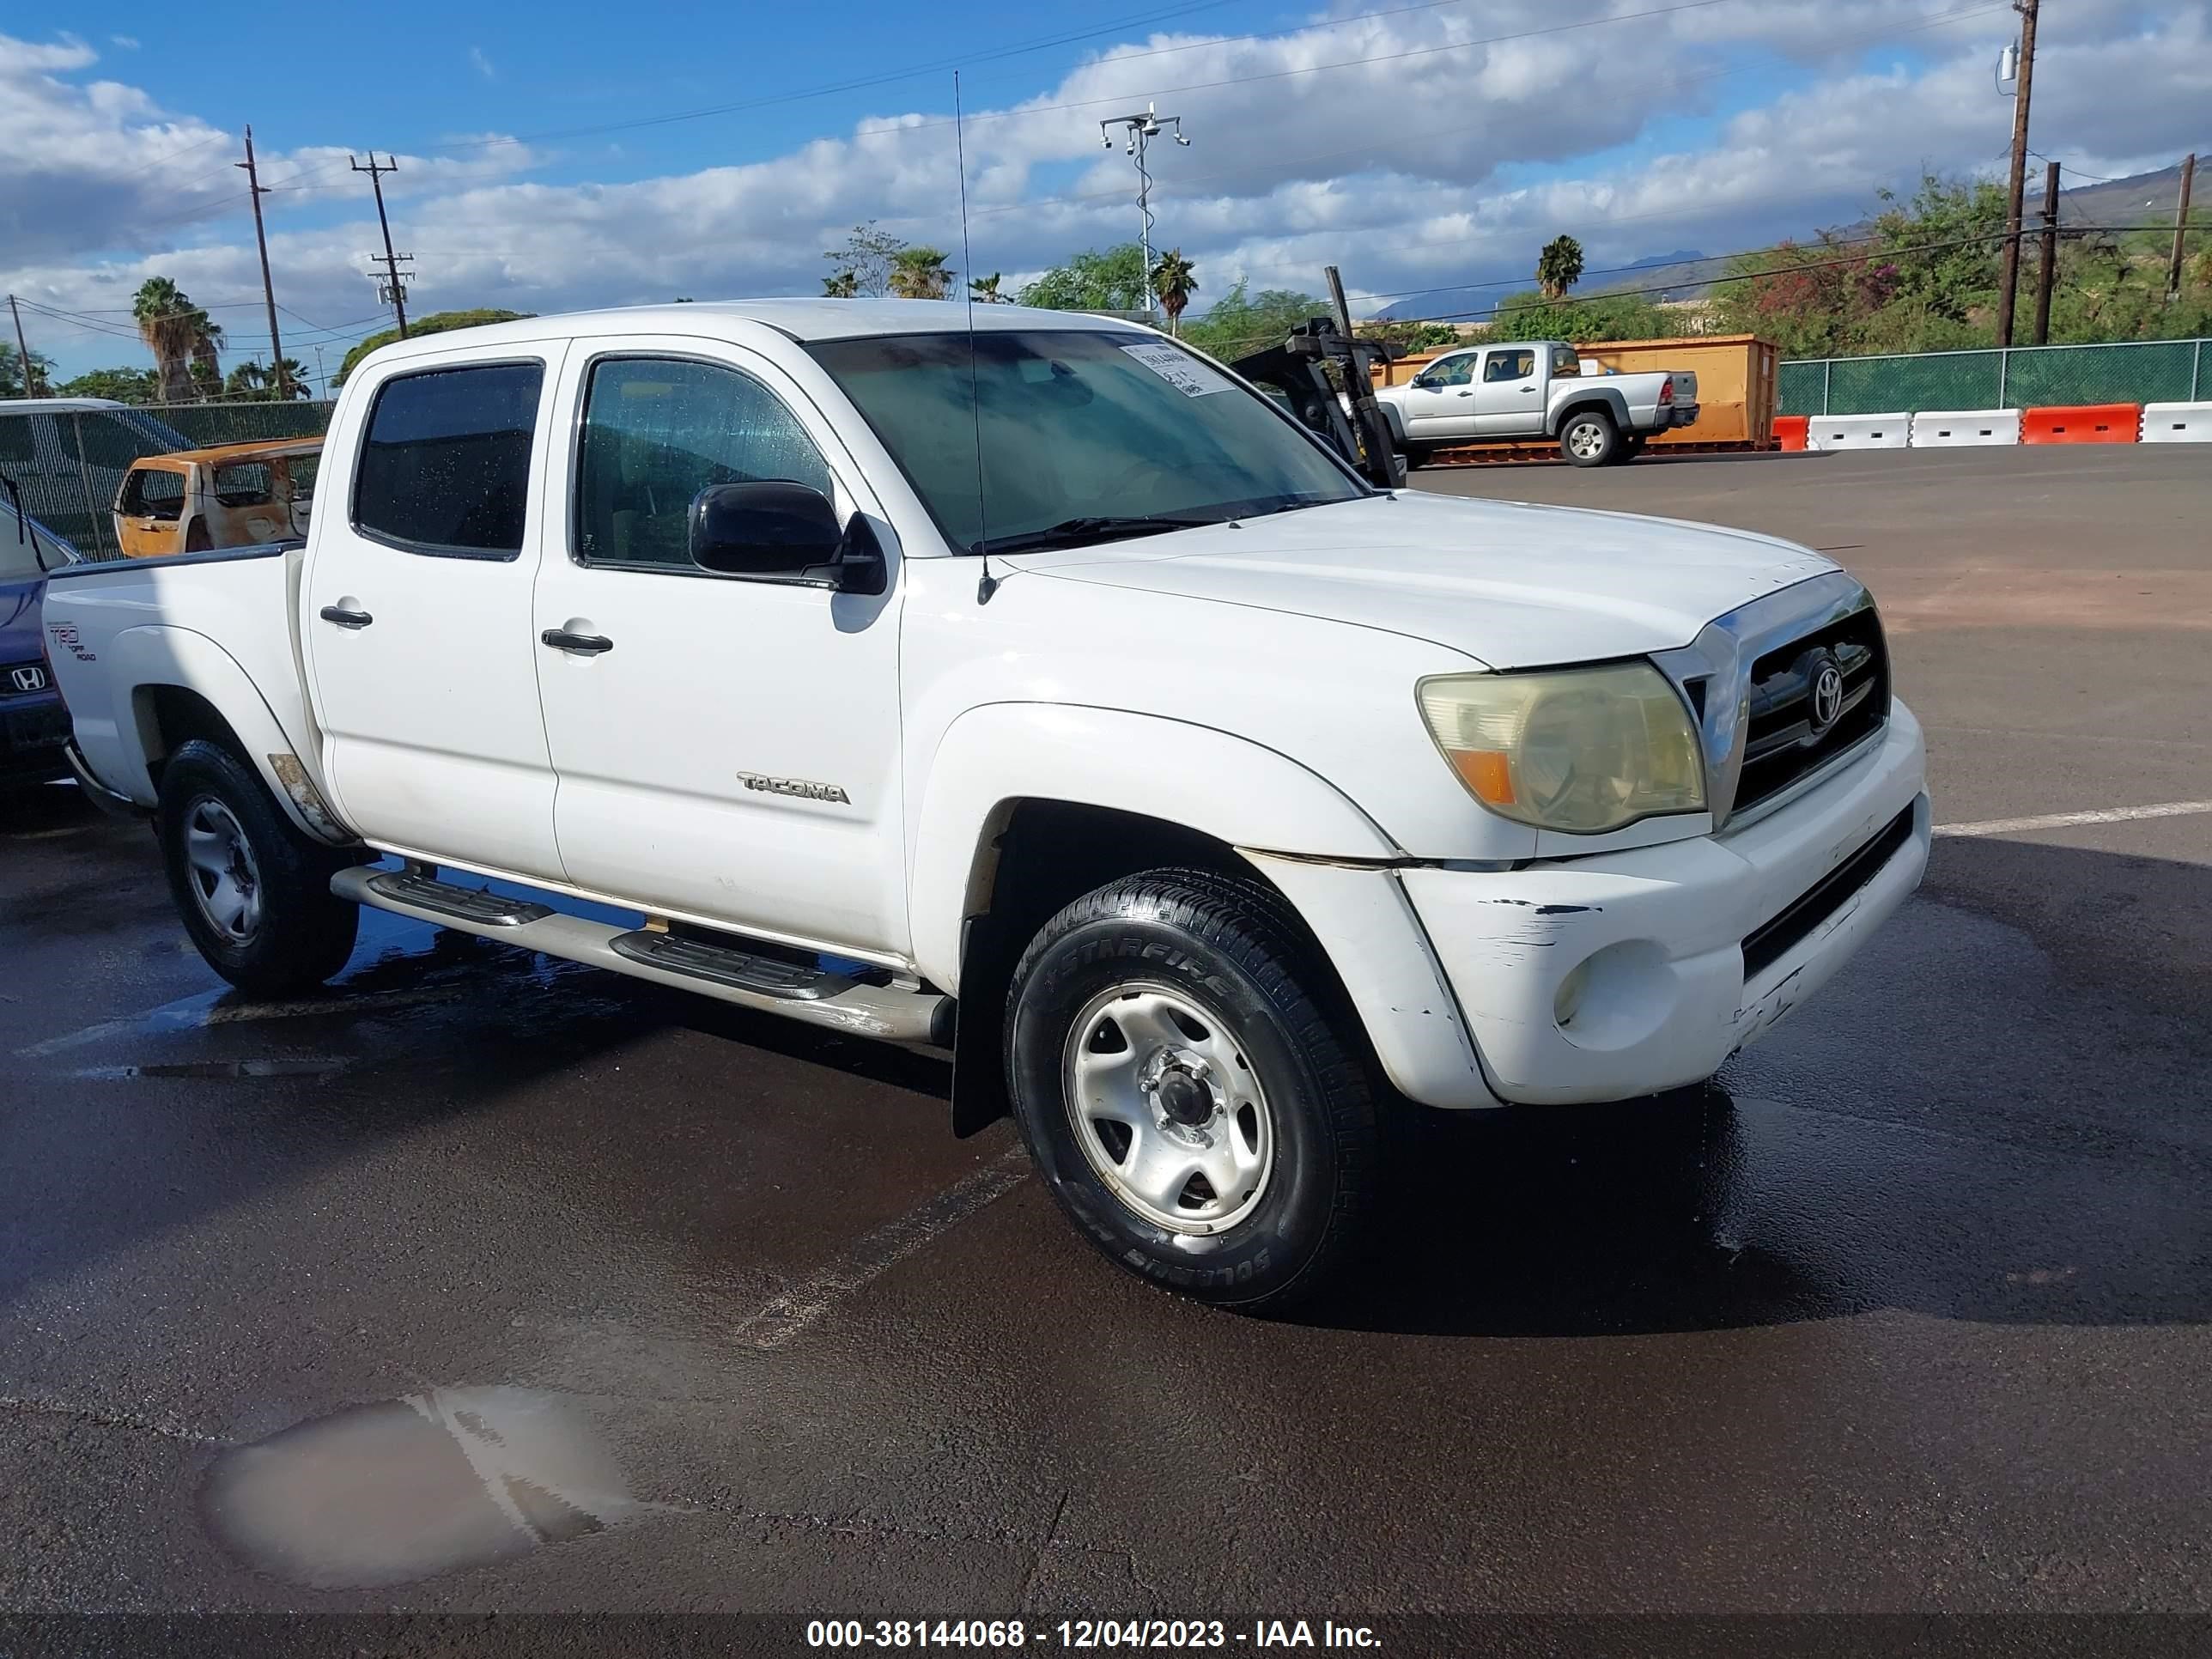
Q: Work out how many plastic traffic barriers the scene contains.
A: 5